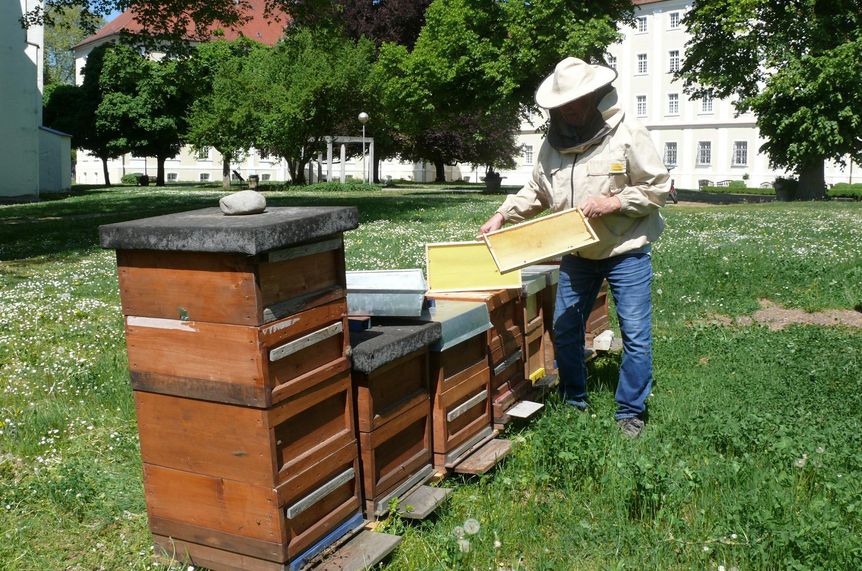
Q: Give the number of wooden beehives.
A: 7